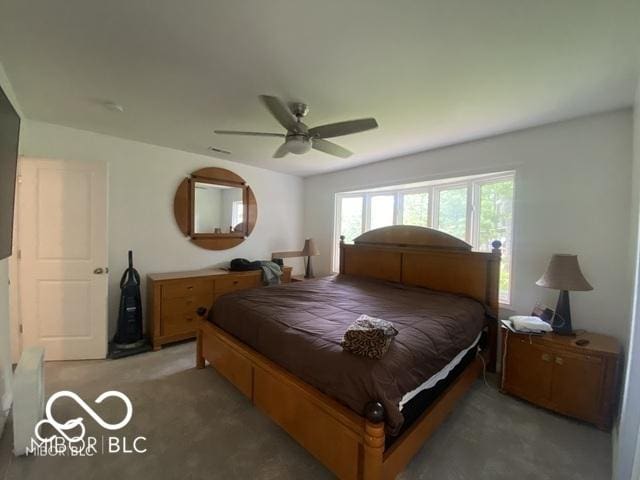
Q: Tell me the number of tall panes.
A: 5